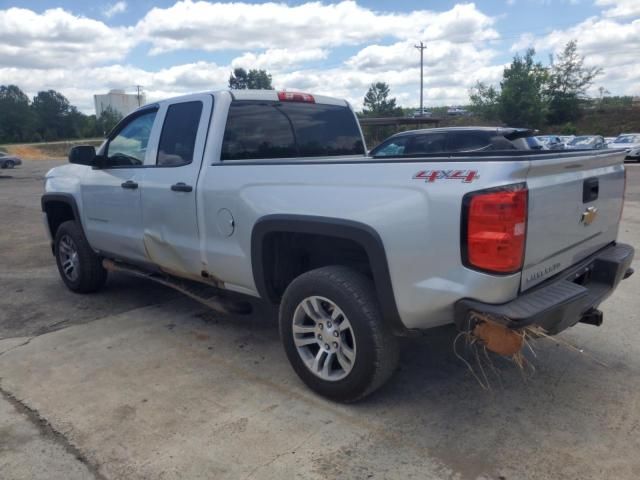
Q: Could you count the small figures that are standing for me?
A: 0